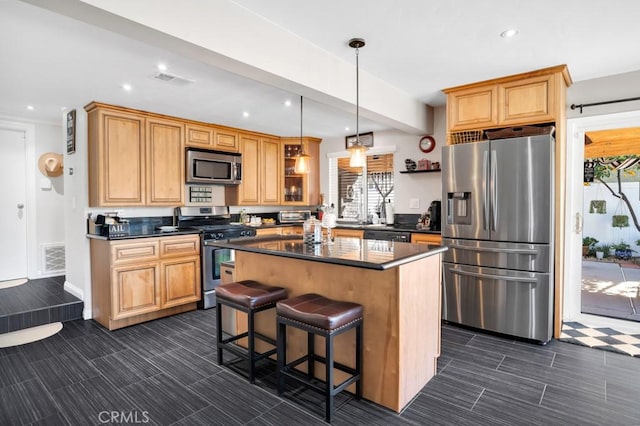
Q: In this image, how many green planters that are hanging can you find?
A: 2